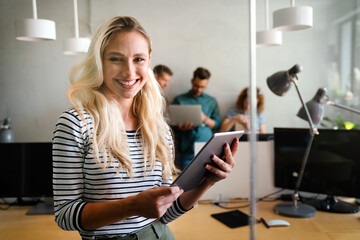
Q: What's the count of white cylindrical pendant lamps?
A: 4